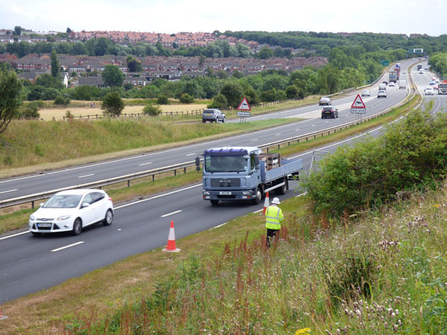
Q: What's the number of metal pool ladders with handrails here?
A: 0